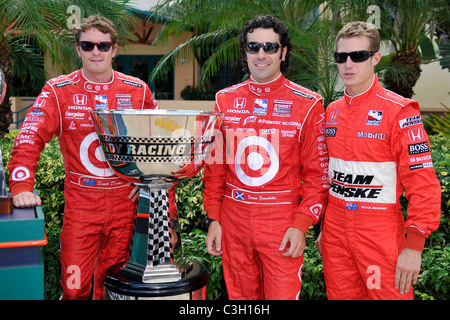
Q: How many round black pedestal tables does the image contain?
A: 1